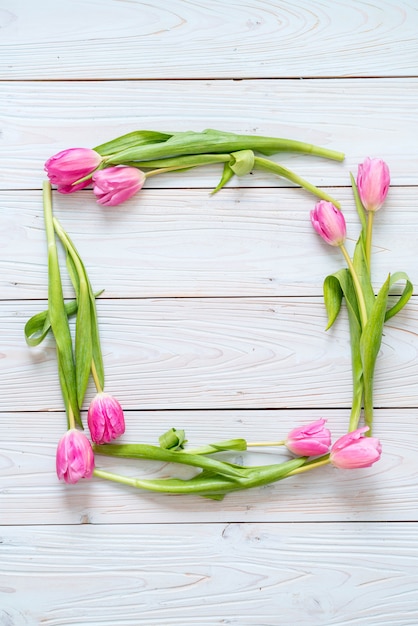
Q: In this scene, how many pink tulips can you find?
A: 8